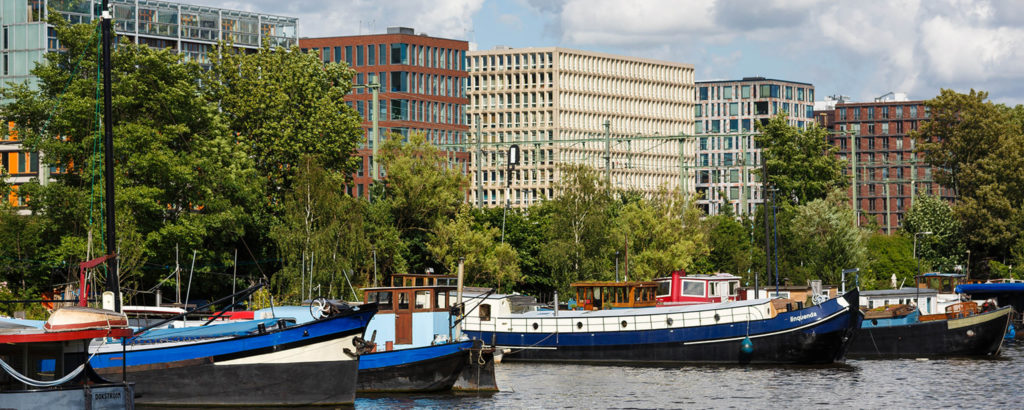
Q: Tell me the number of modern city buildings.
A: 5